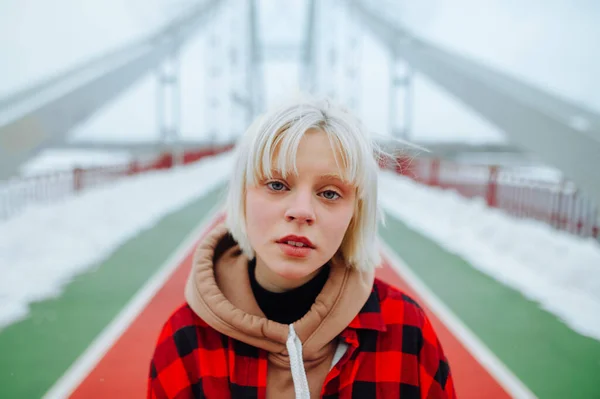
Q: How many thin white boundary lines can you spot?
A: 2